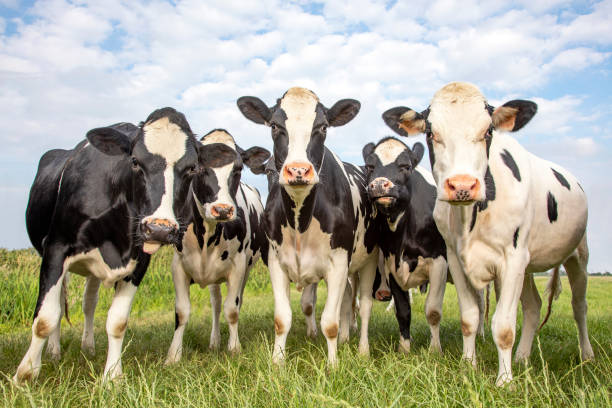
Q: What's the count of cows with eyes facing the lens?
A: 5